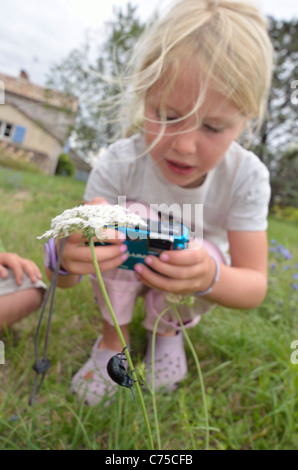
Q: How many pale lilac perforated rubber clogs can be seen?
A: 2